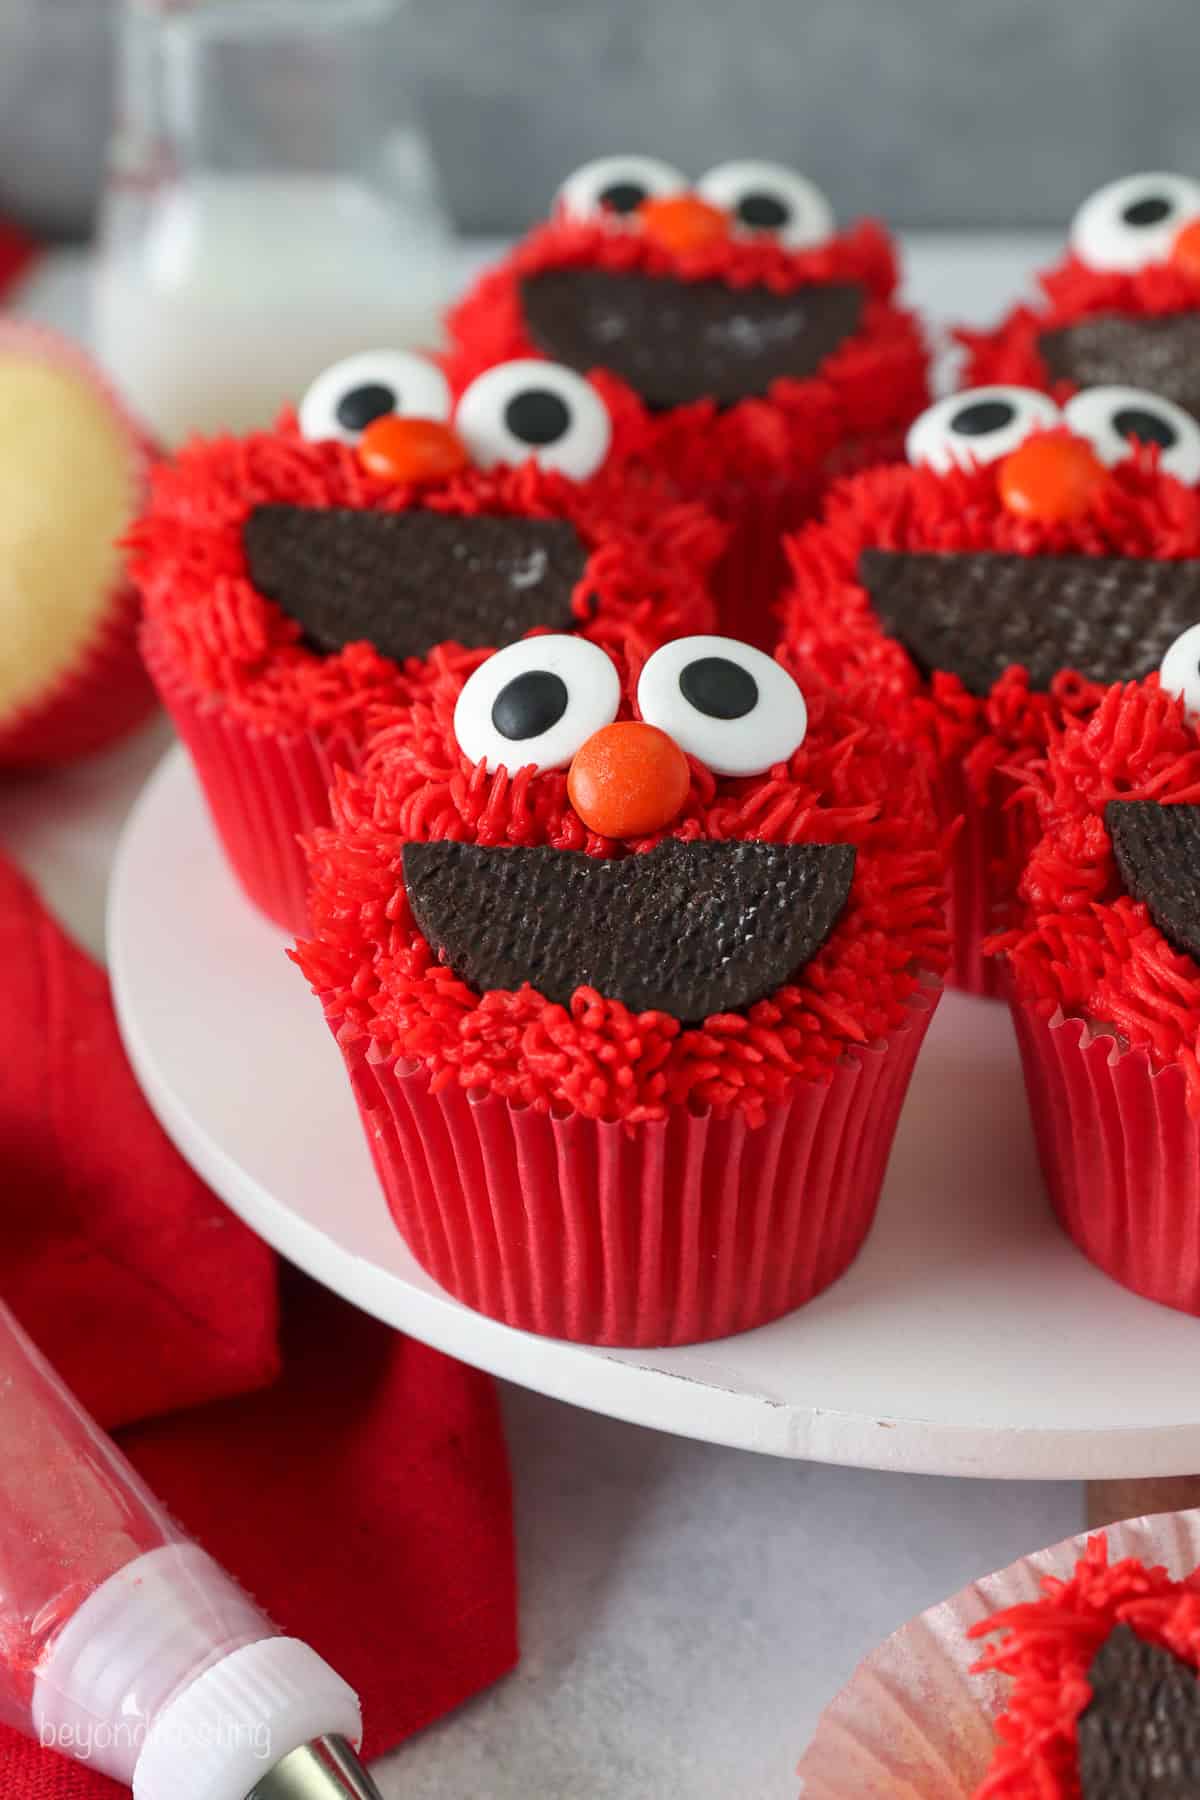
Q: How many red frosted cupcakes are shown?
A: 7